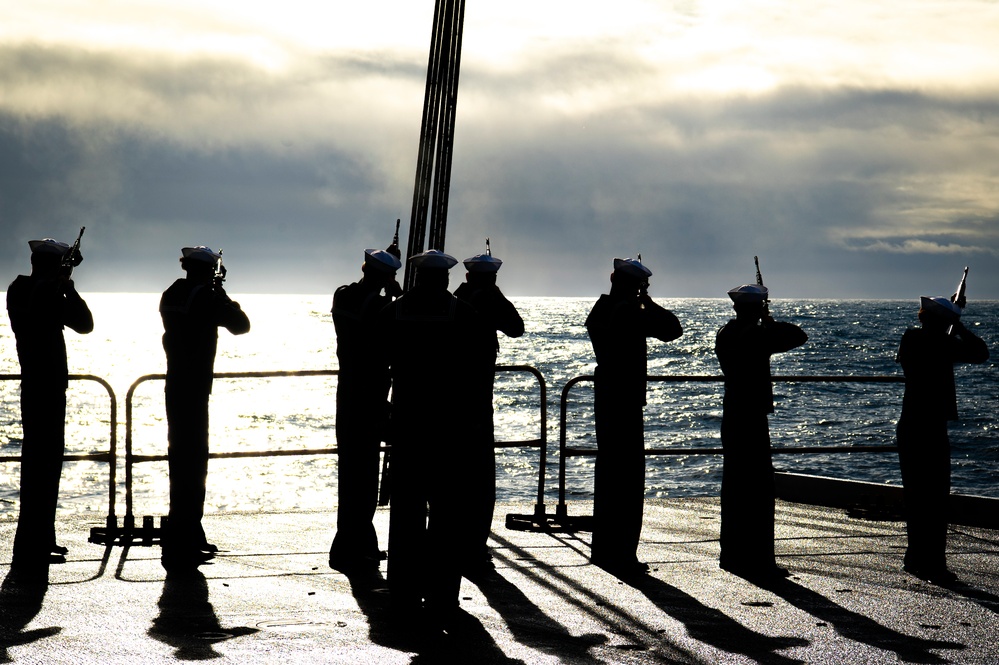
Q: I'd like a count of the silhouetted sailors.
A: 8